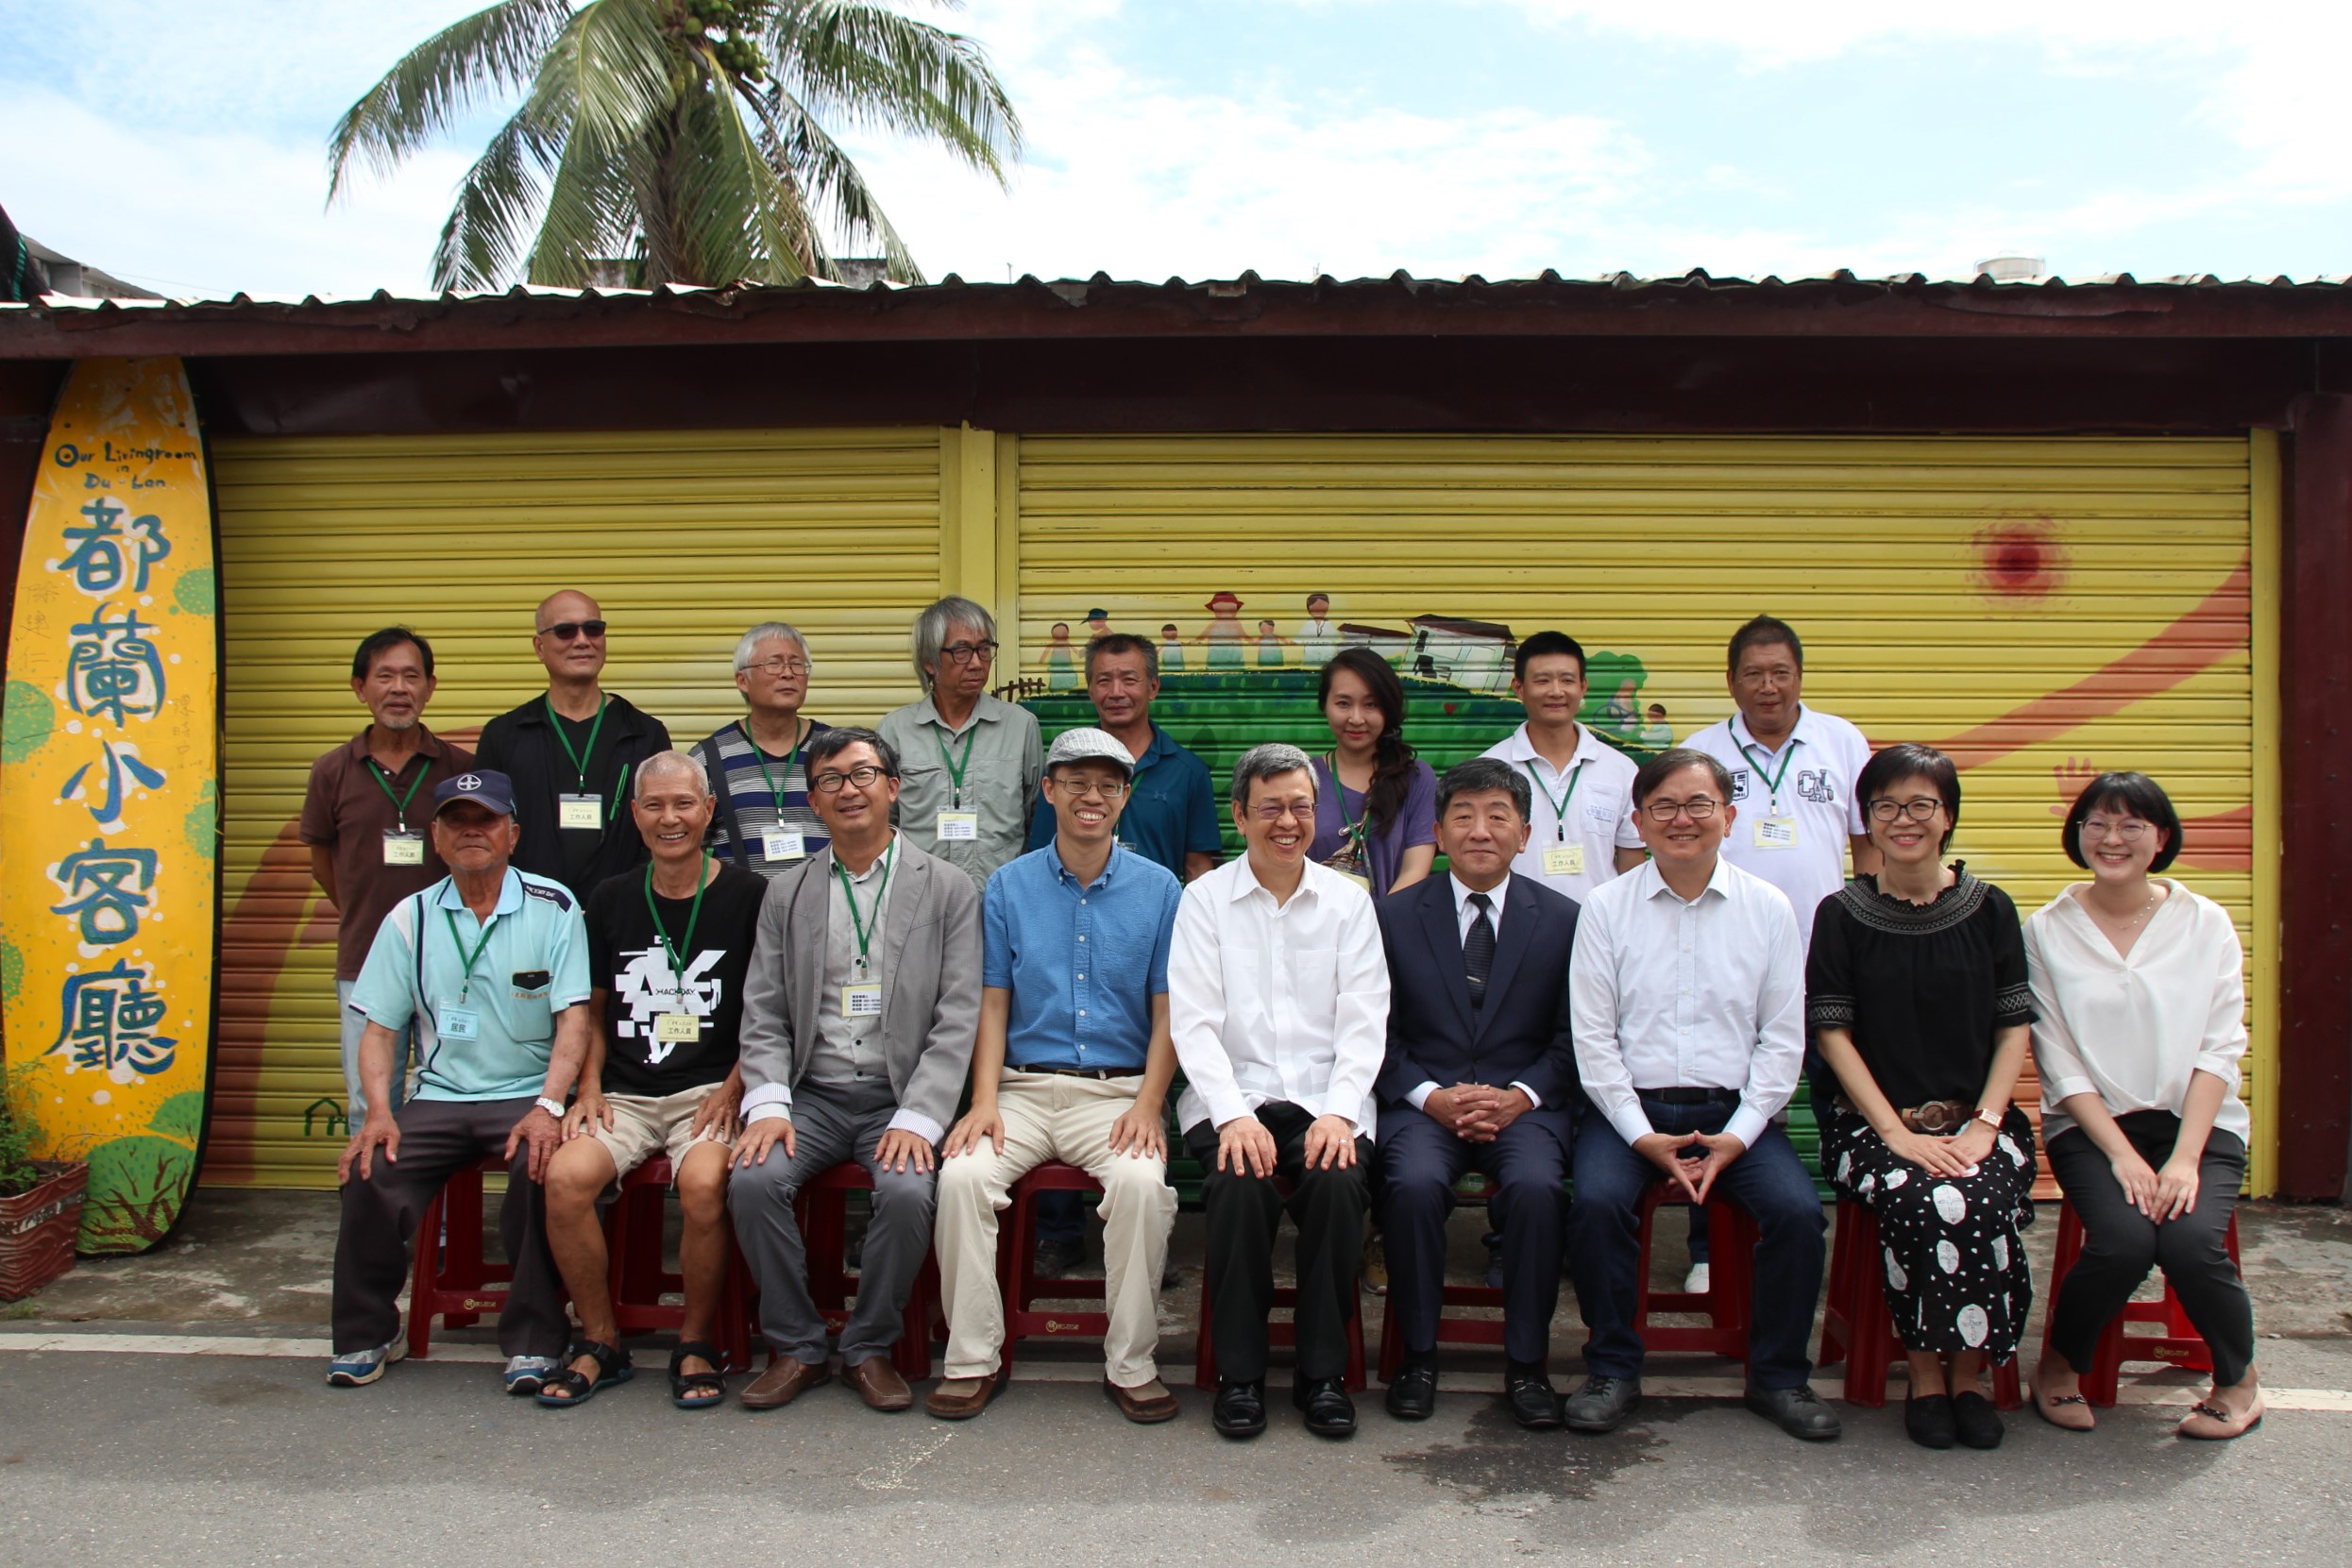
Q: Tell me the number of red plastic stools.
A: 9